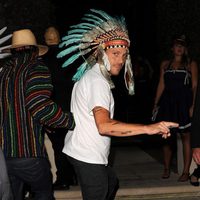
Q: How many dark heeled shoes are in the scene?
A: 1